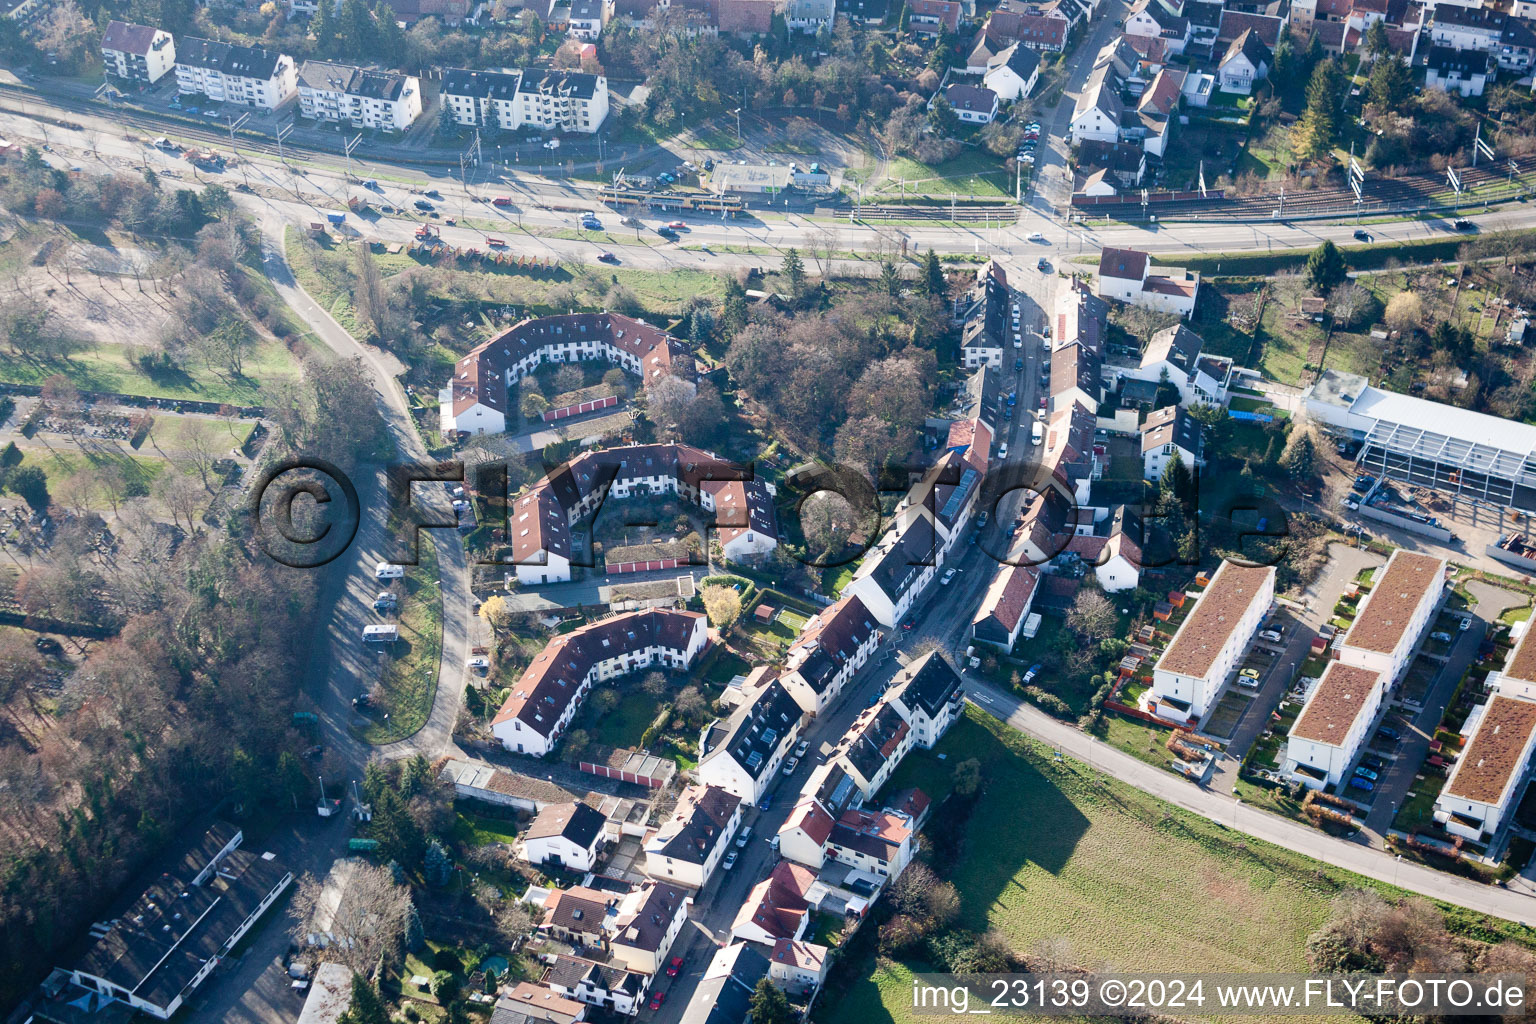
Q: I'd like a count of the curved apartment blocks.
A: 3